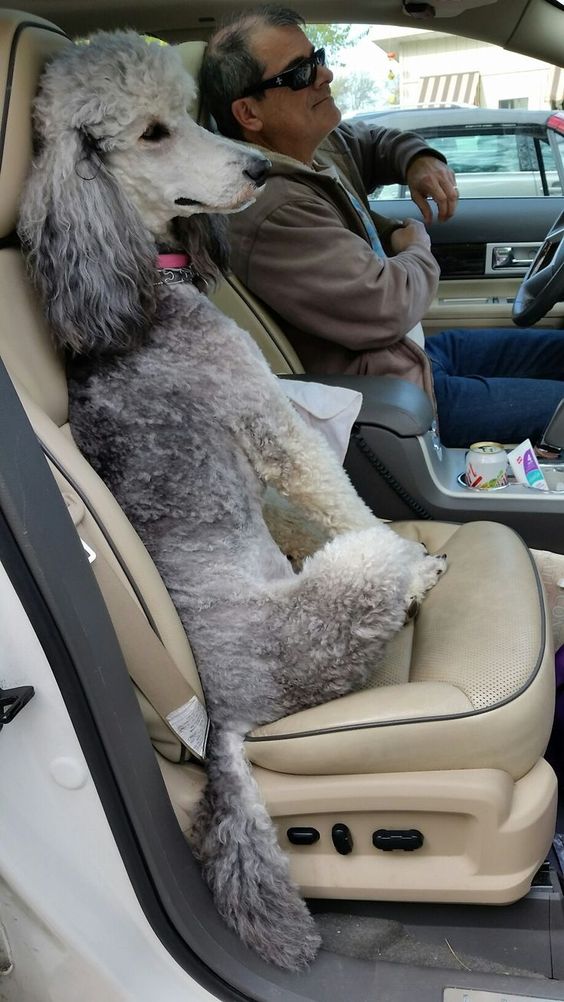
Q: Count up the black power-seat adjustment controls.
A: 3